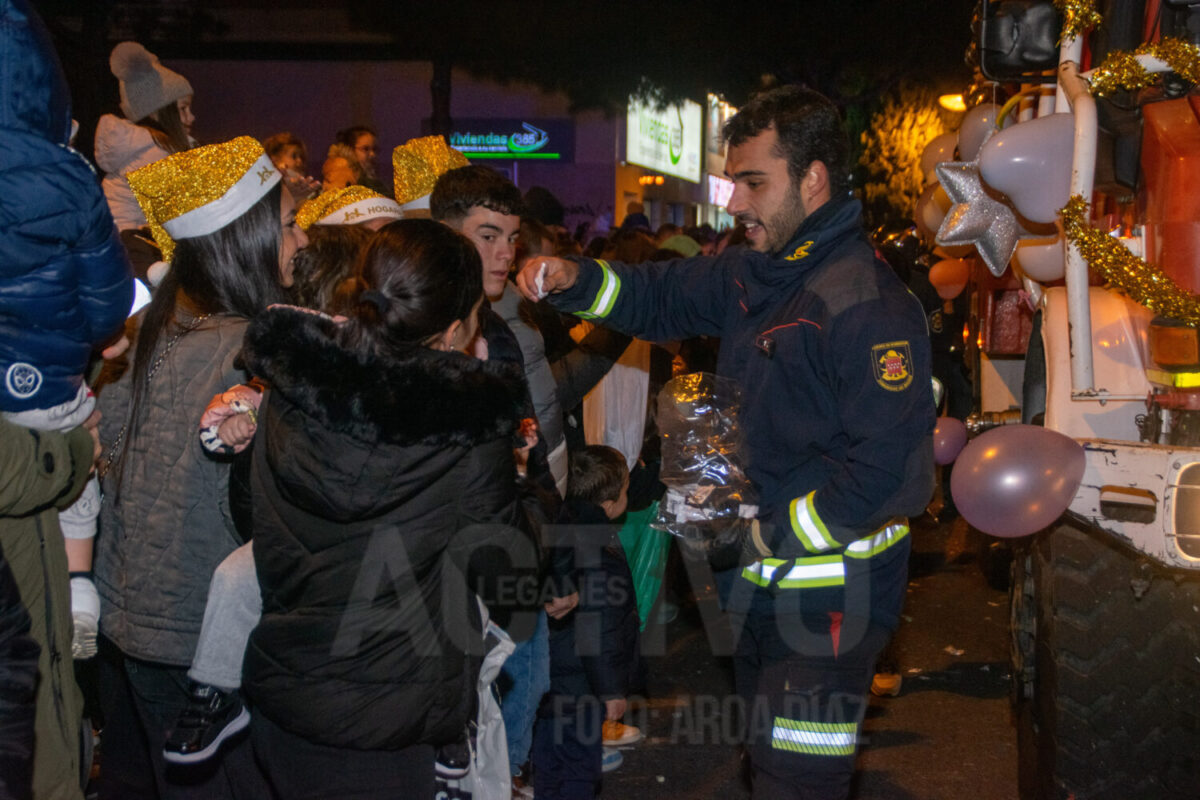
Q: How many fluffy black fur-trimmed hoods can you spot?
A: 1